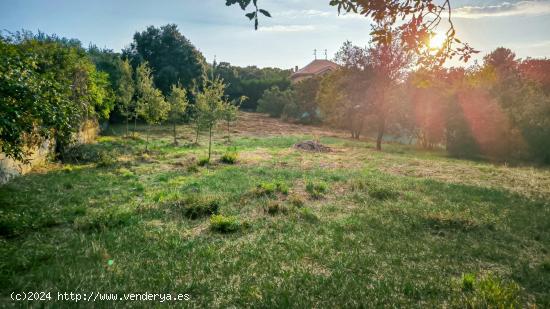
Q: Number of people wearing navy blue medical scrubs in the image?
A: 0